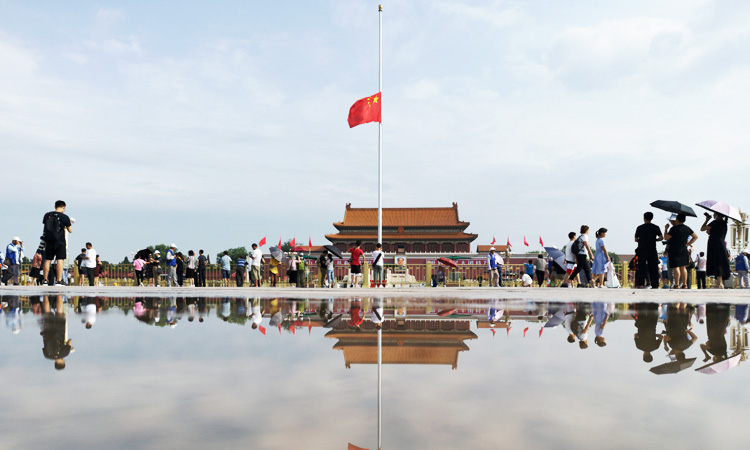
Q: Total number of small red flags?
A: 8